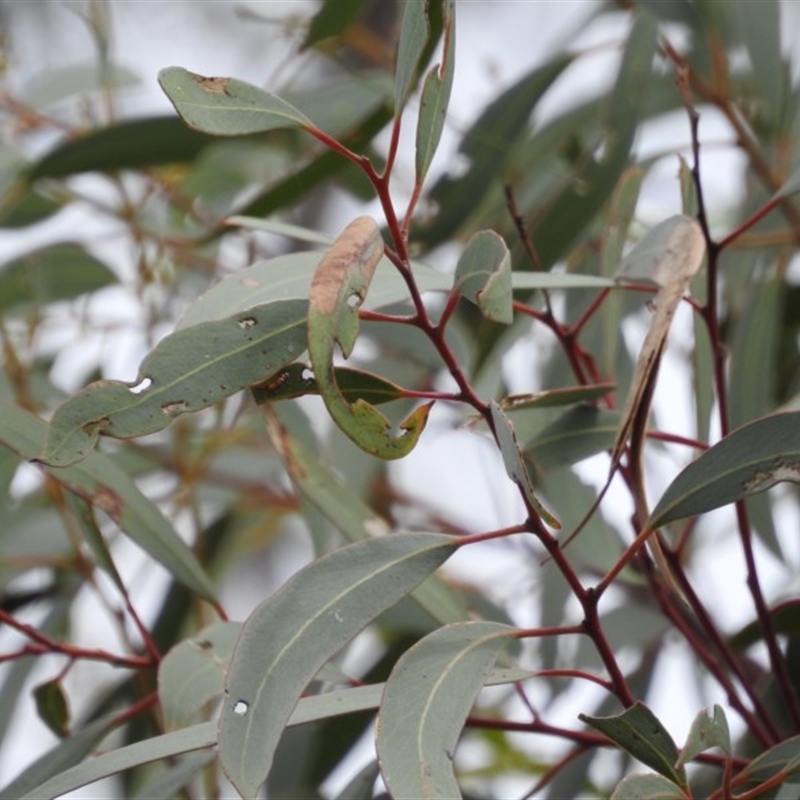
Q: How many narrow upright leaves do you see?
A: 2